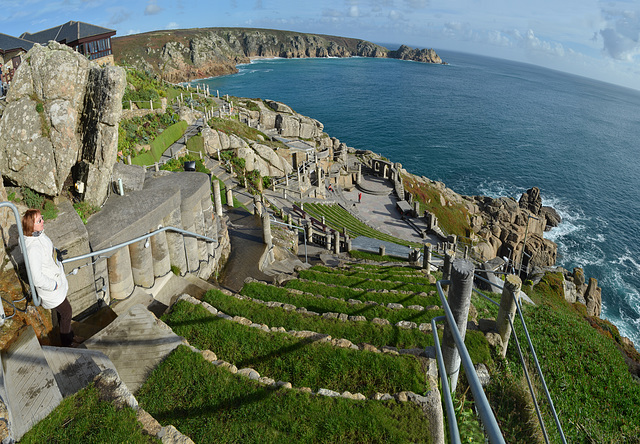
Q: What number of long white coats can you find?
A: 1